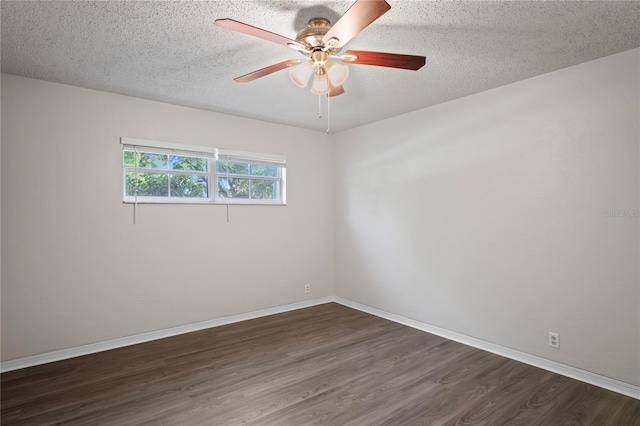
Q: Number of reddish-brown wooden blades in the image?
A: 5